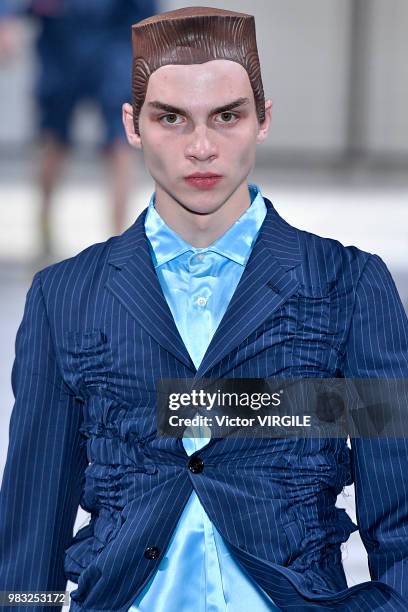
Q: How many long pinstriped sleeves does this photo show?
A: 2